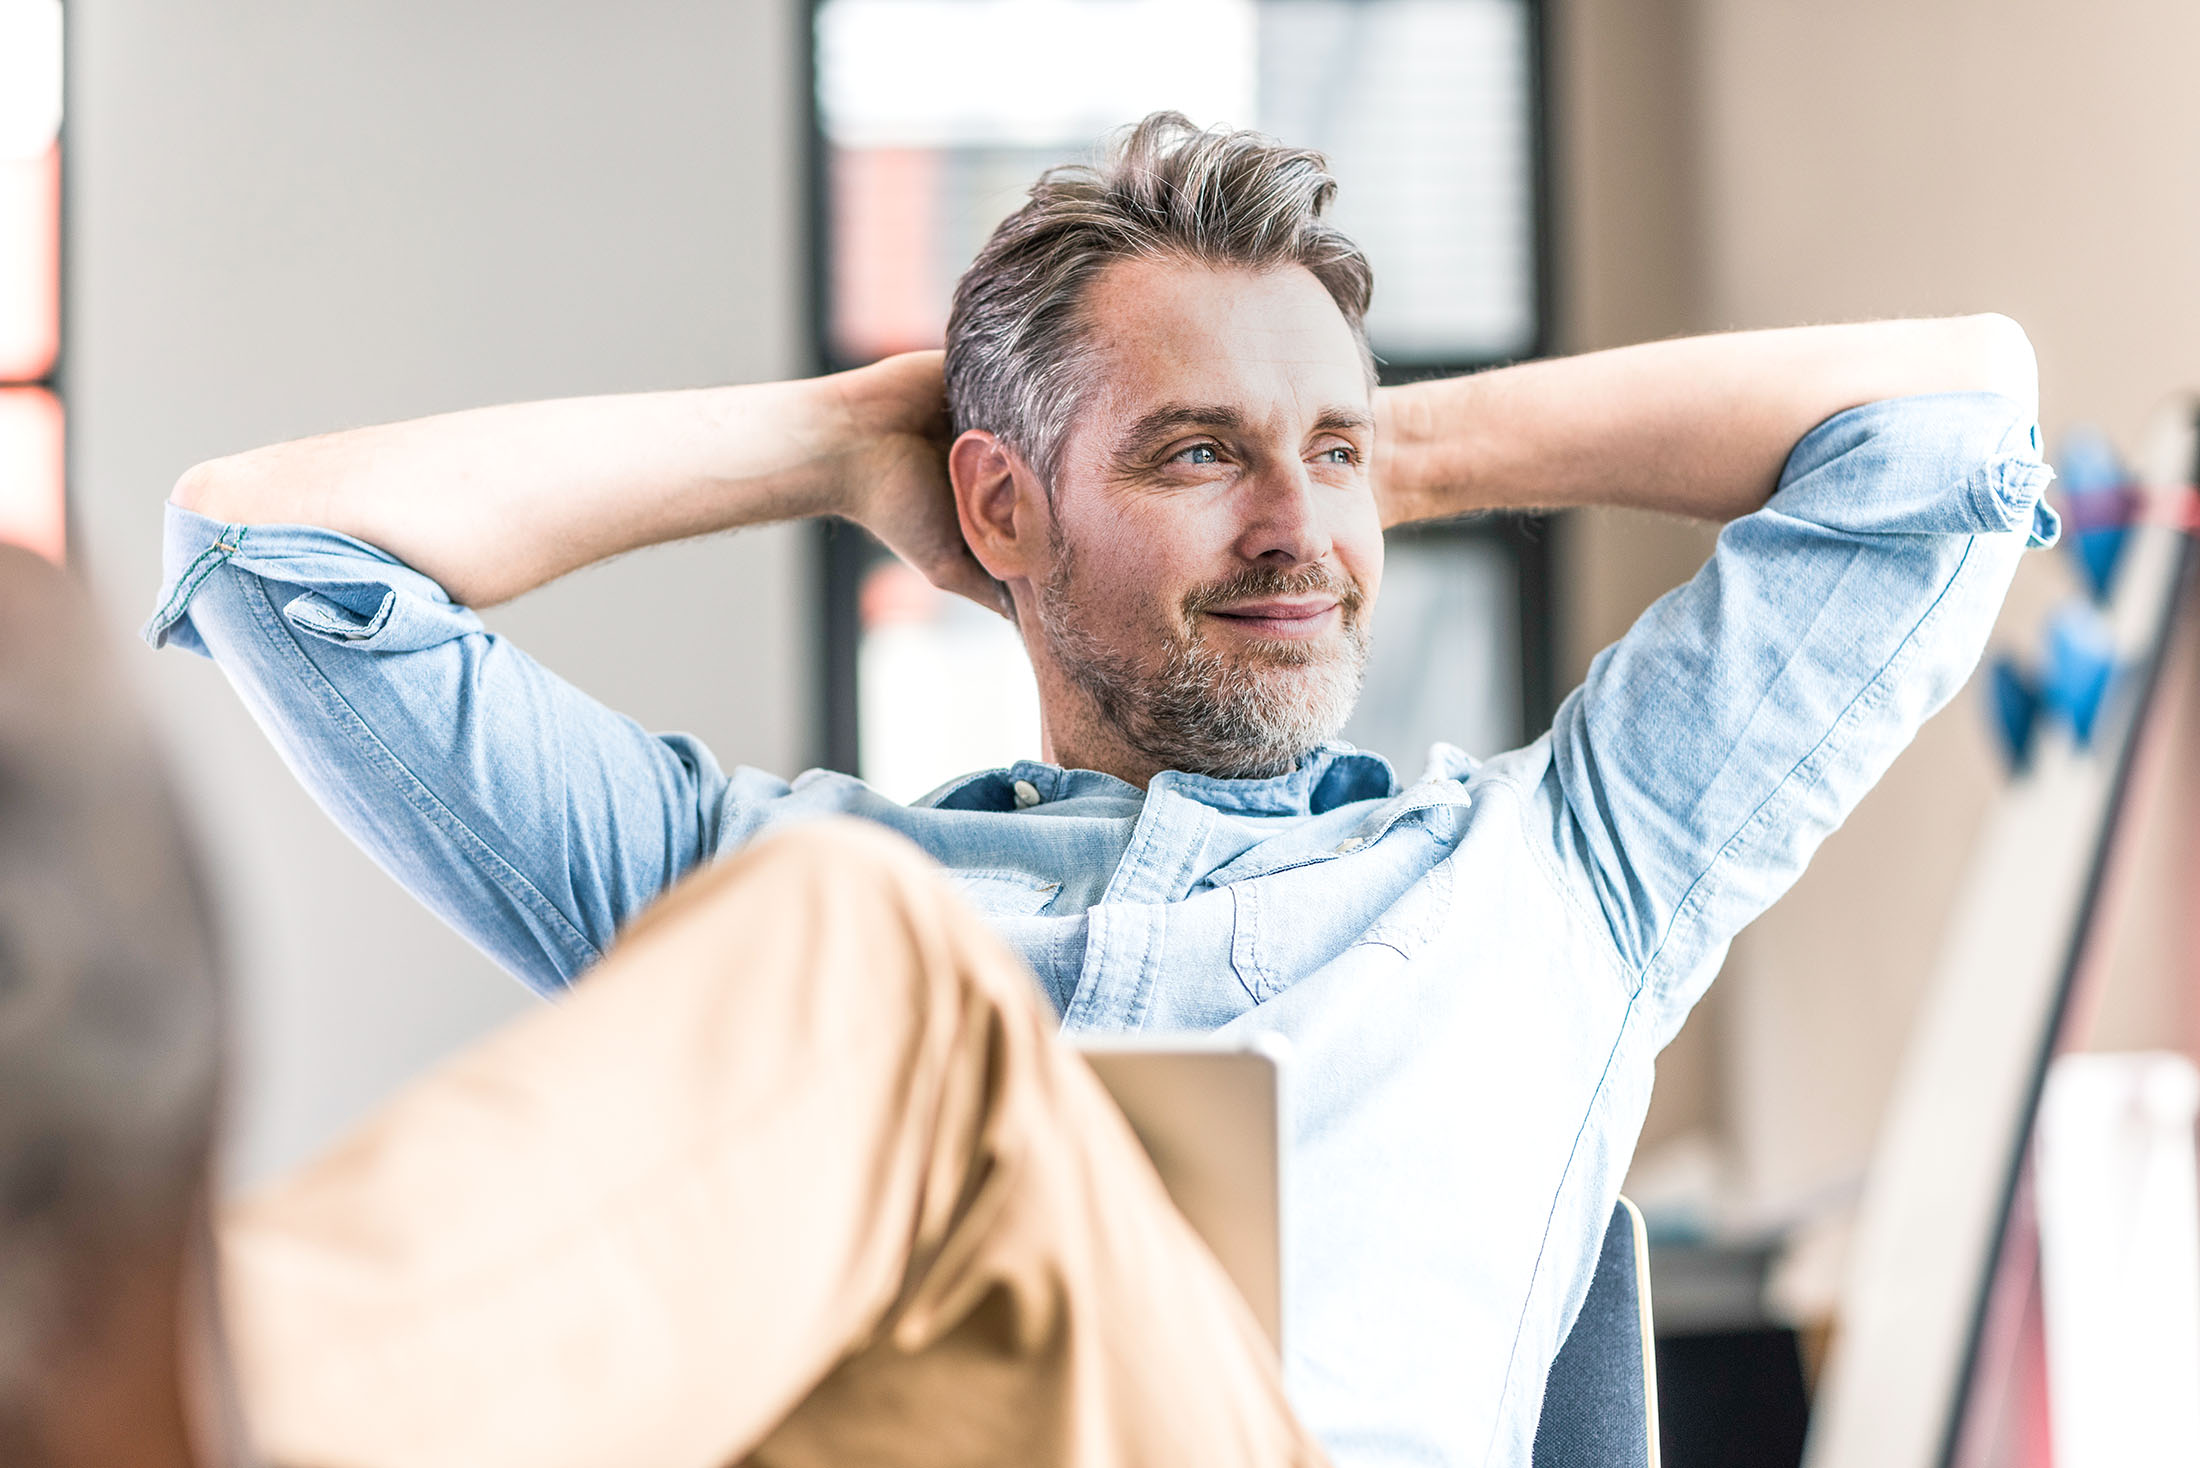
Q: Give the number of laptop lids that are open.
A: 1